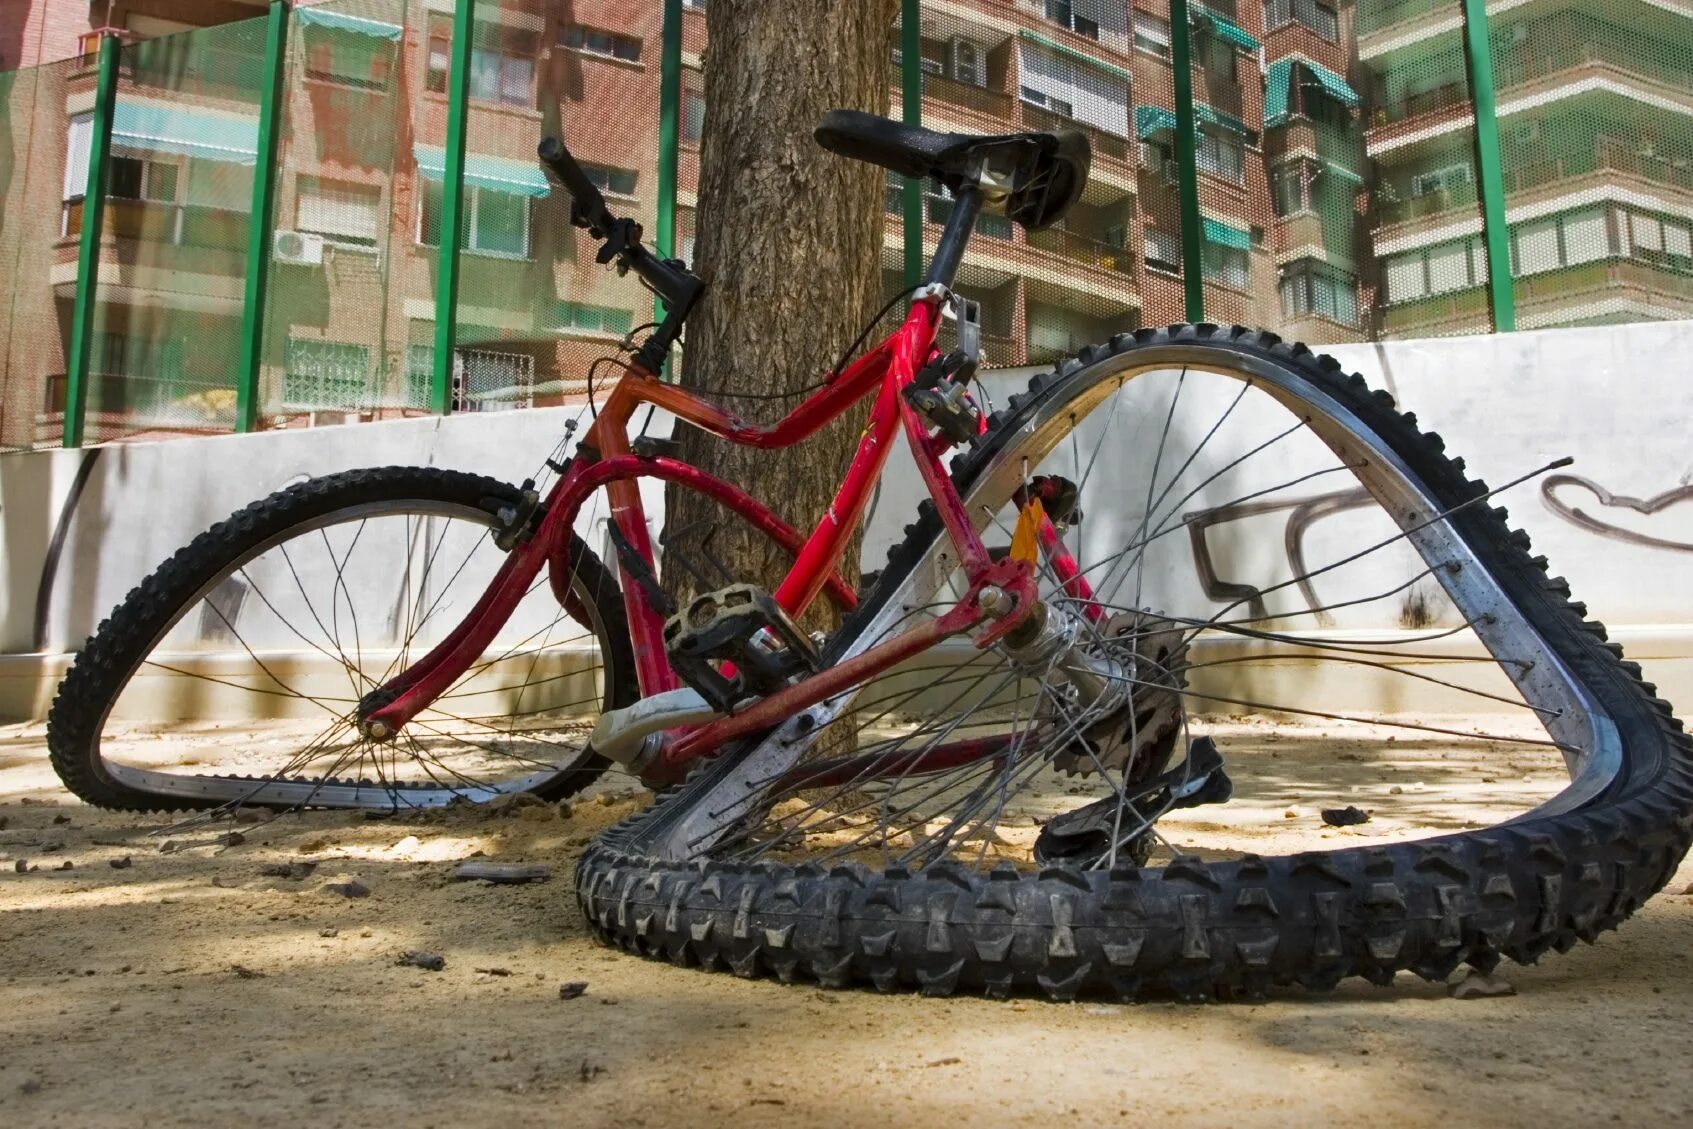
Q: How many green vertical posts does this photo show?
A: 7